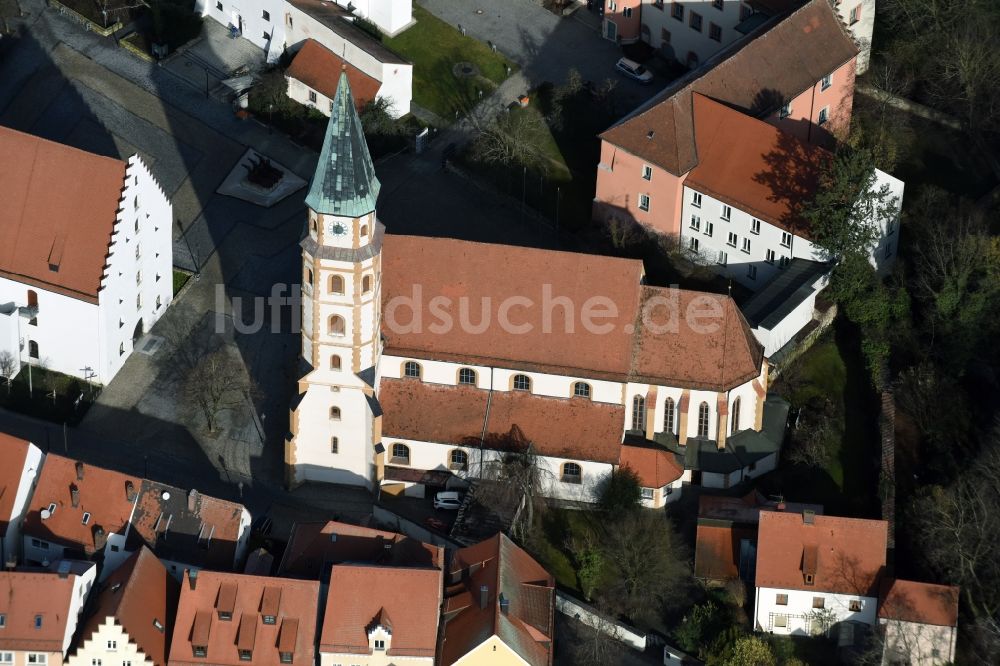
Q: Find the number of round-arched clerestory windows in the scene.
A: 4